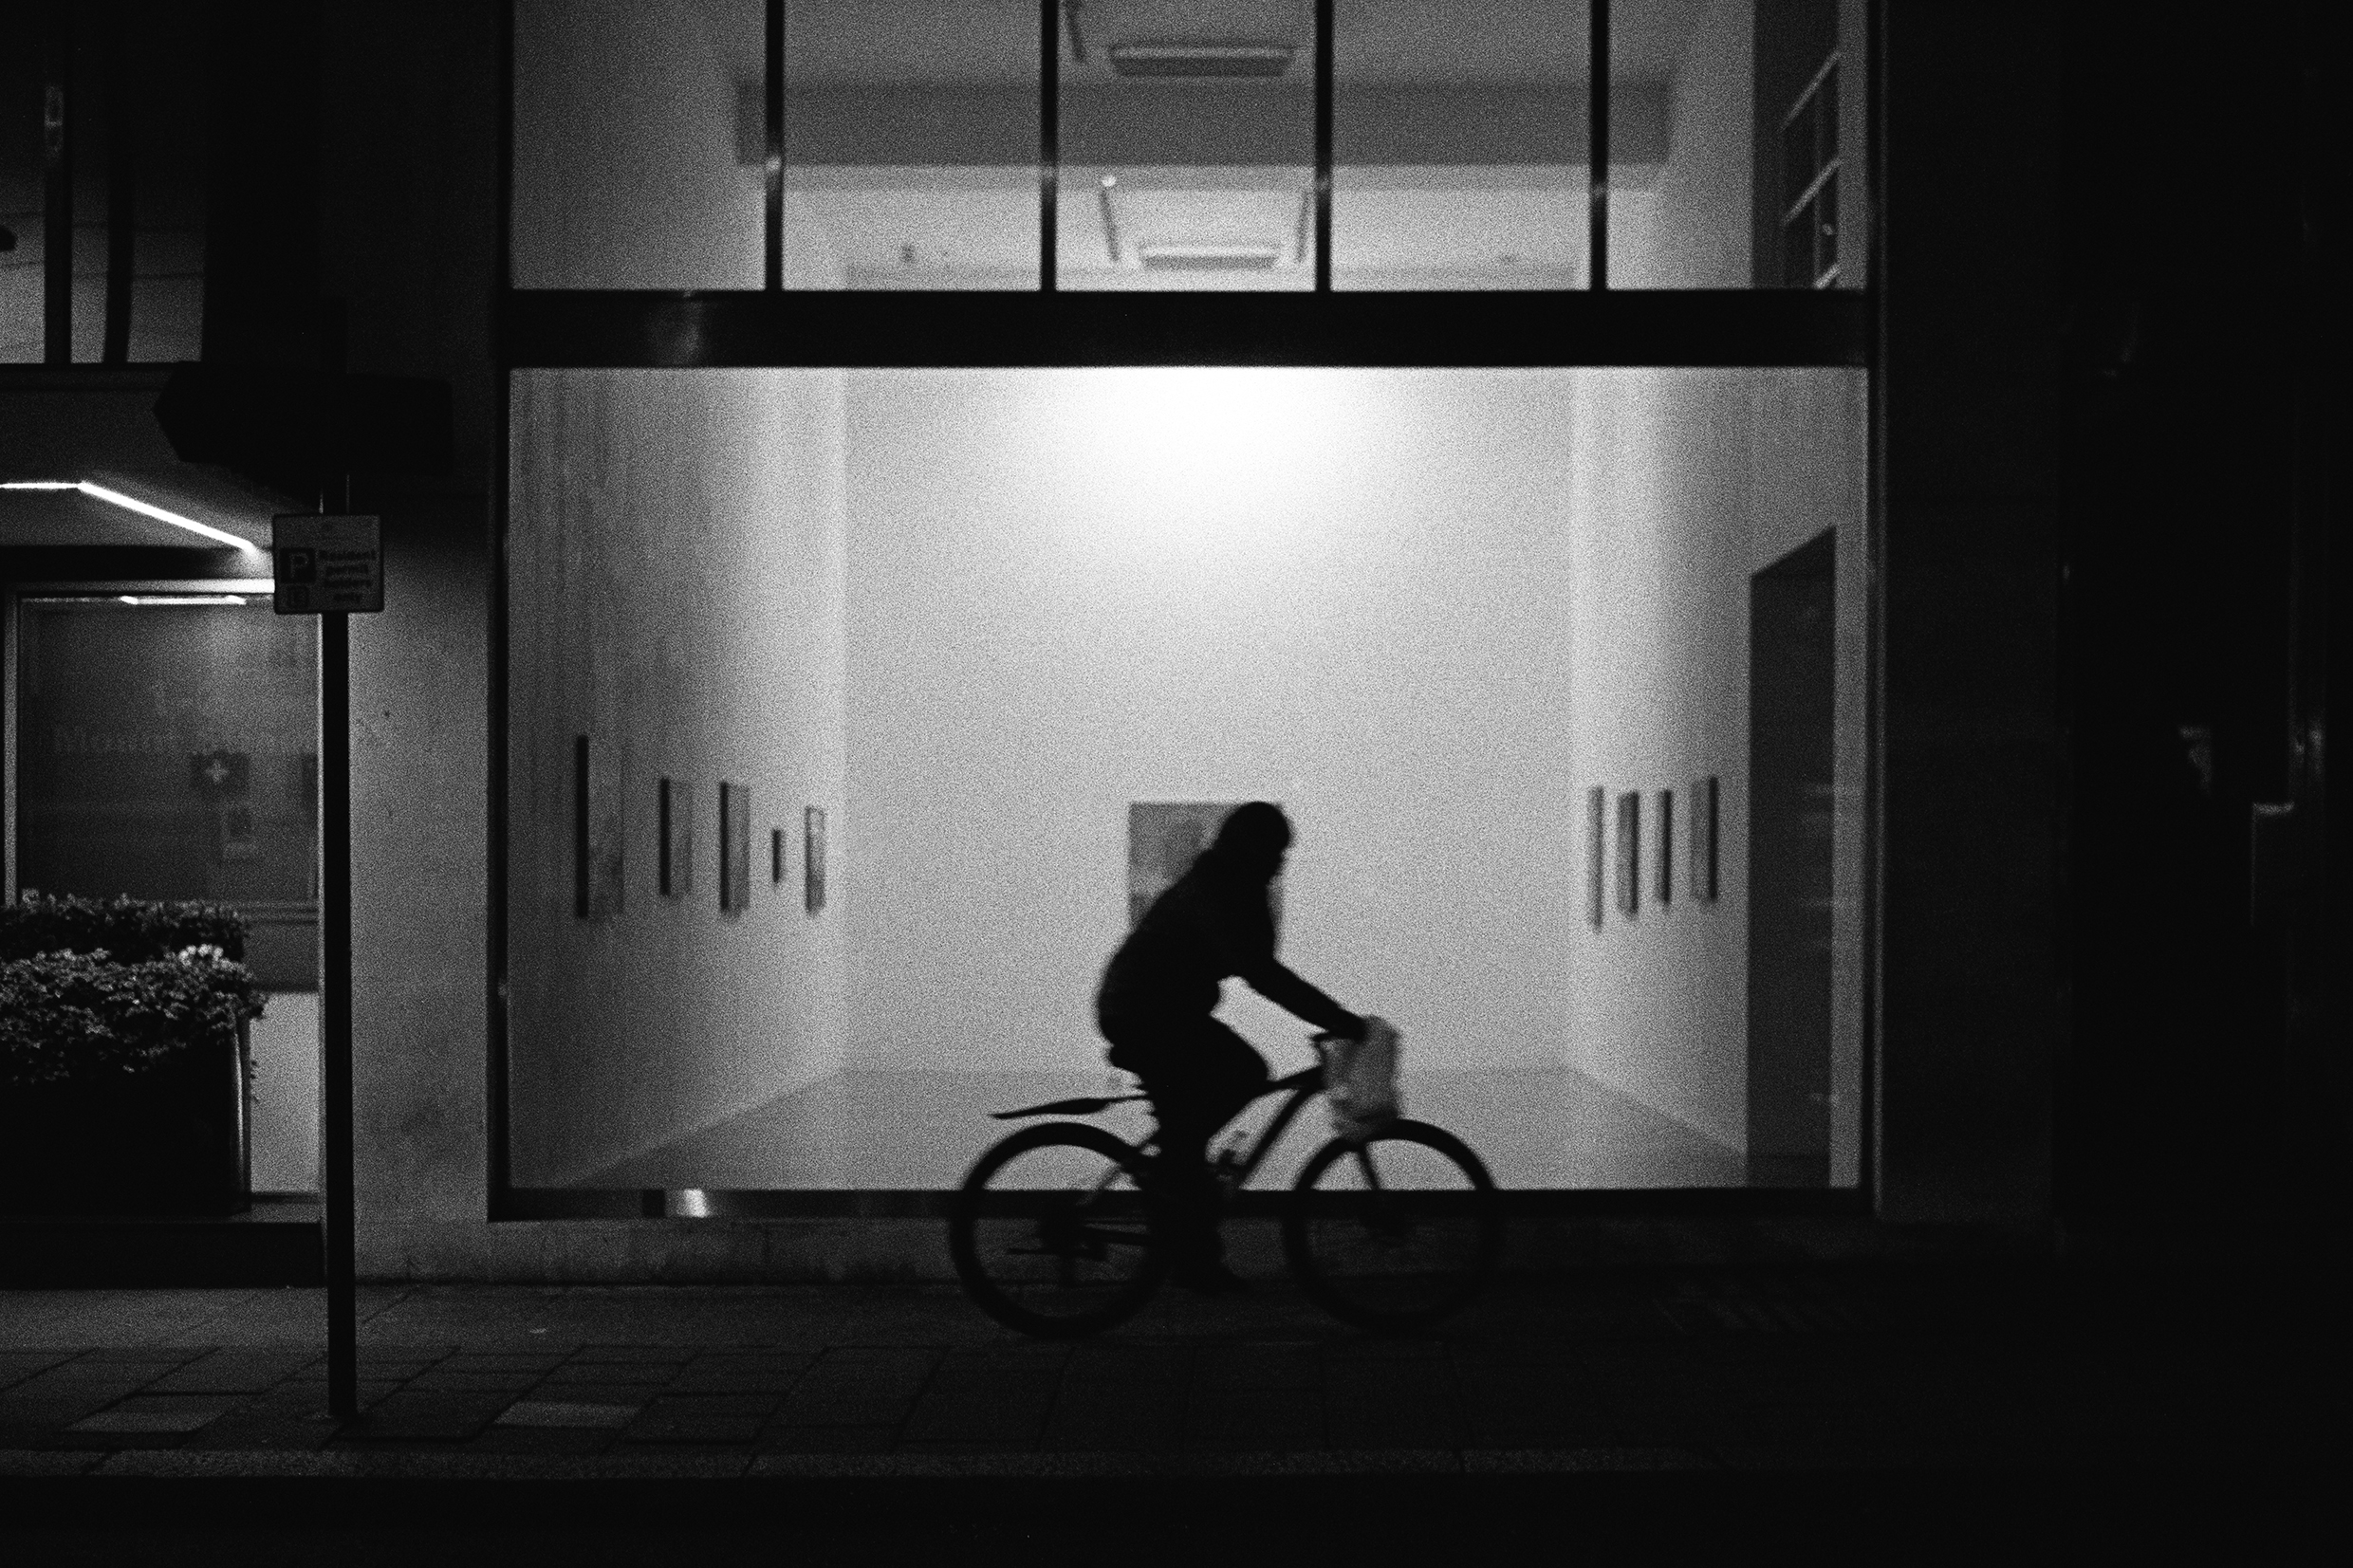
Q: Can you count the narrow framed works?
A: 9